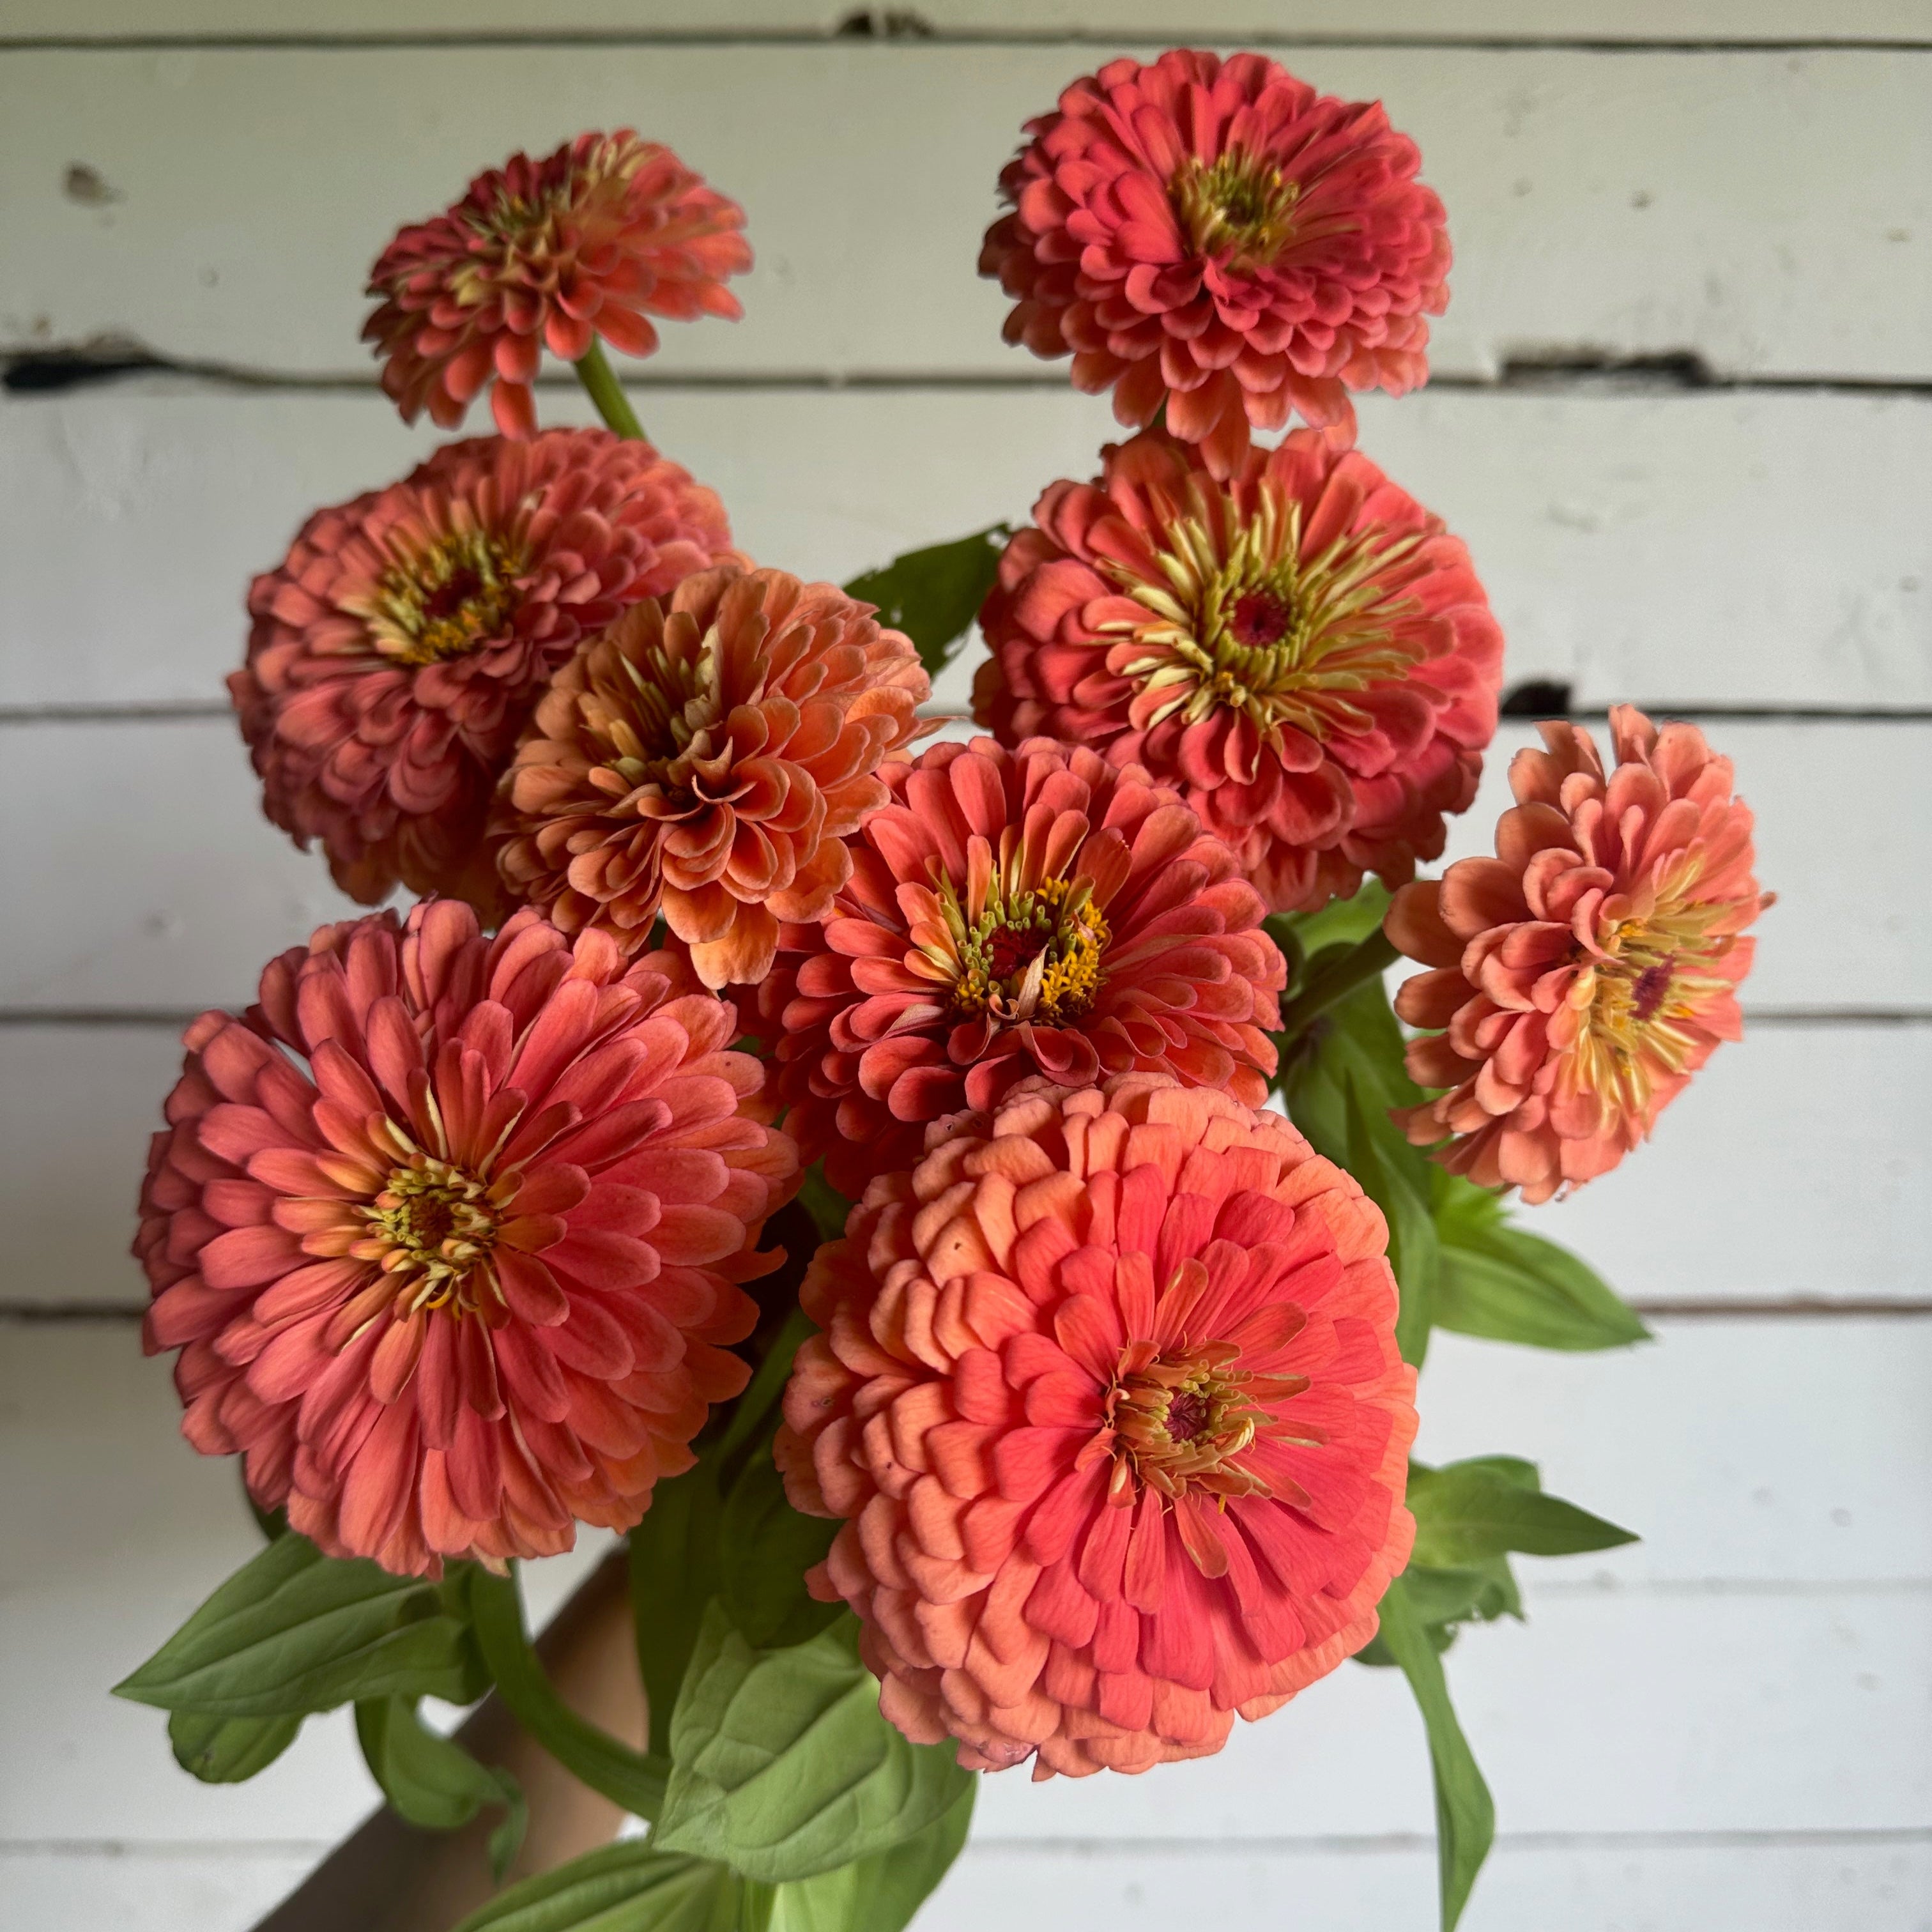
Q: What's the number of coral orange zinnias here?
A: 9